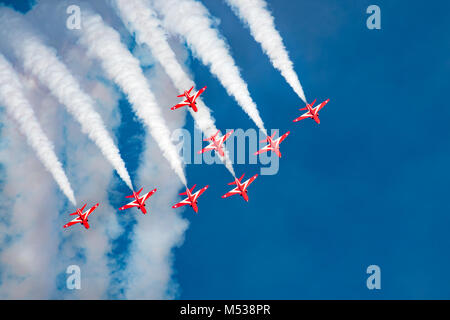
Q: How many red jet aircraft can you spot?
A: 8